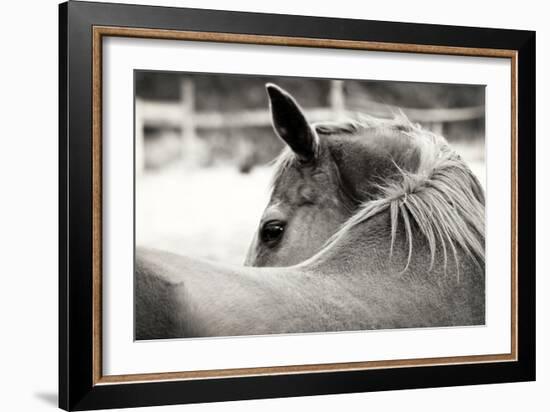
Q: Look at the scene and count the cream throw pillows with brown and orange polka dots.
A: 0